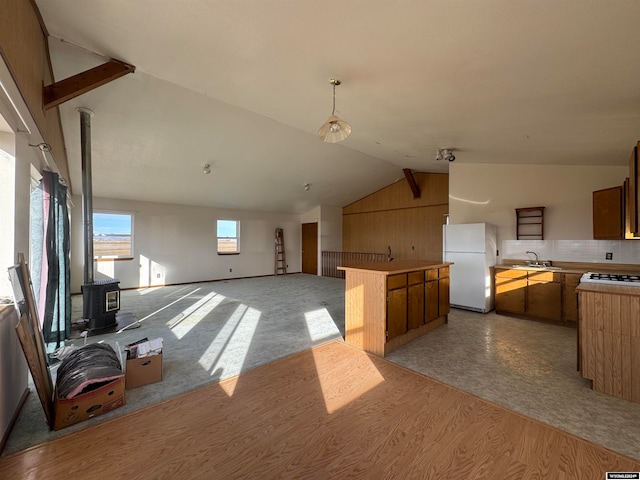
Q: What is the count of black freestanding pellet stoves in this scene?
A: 1